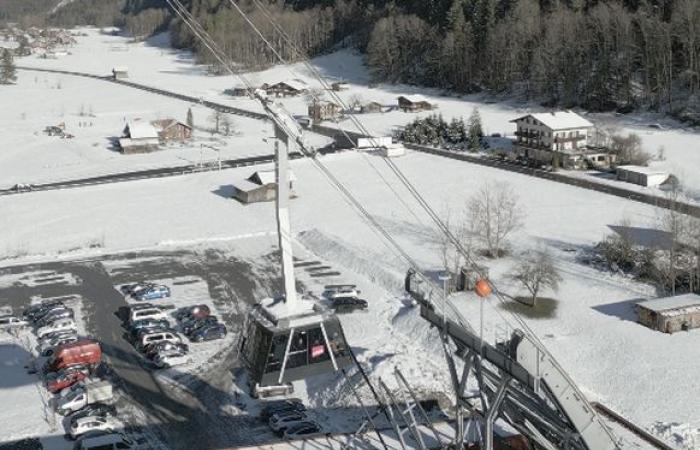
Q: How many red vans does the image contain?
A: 1